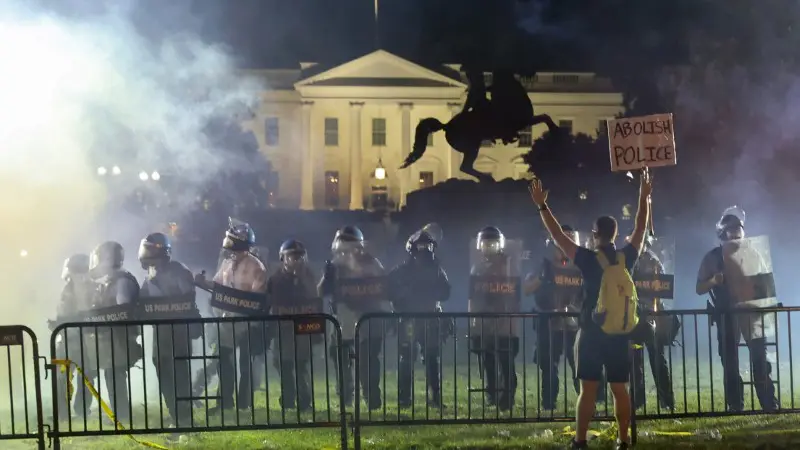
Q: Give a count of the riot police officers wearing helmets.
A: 11